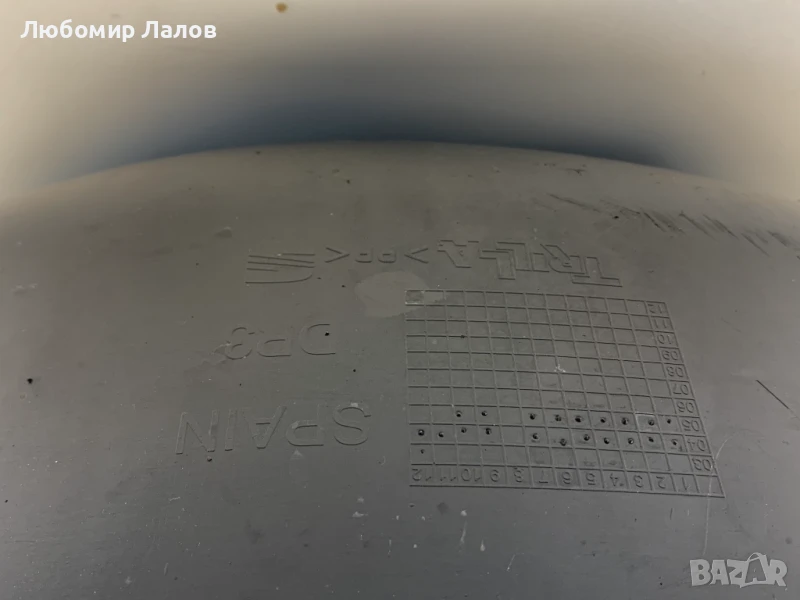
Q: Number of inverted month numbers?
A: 12